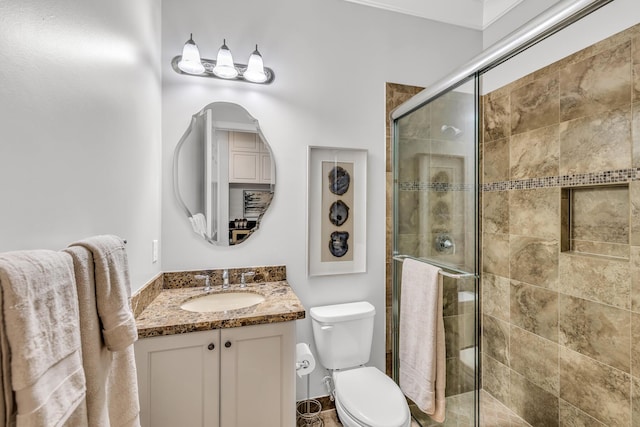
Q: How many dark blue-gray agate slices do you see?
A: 3